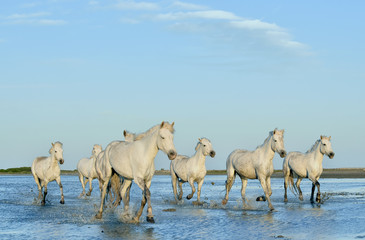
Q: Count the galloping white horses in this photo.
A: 7